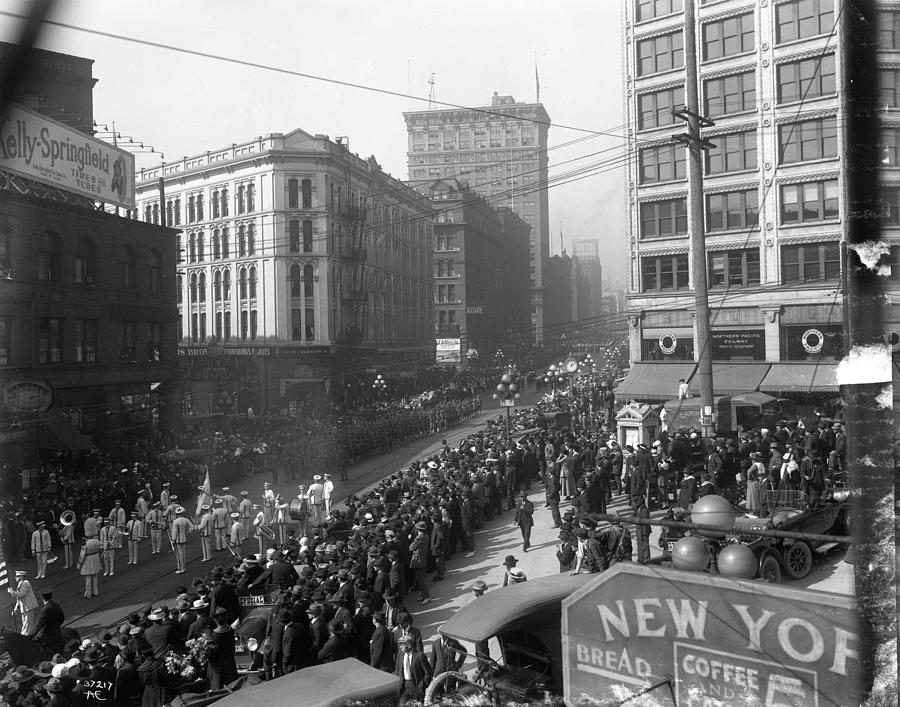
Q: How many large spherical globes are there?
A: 3